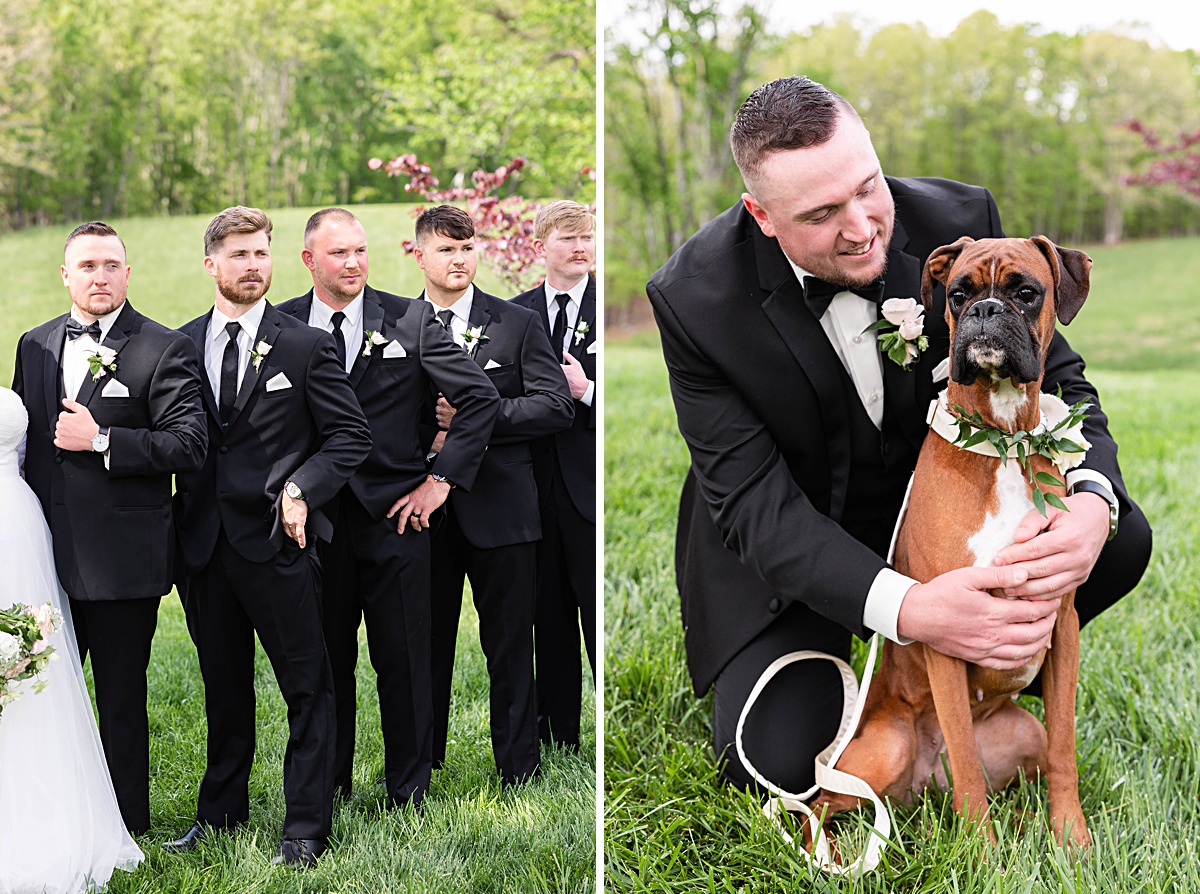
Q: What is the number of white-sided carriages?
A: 0